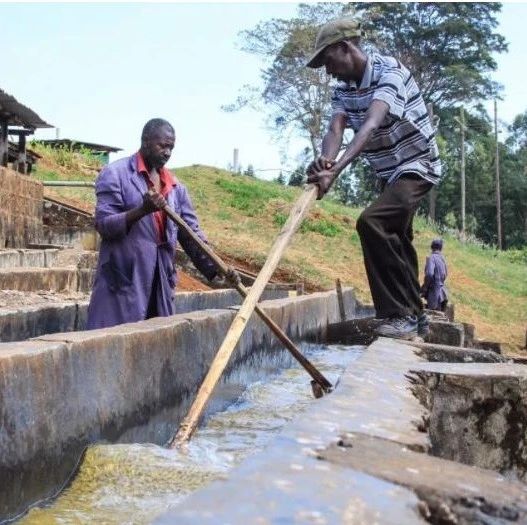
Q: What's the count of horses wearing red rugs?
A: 0